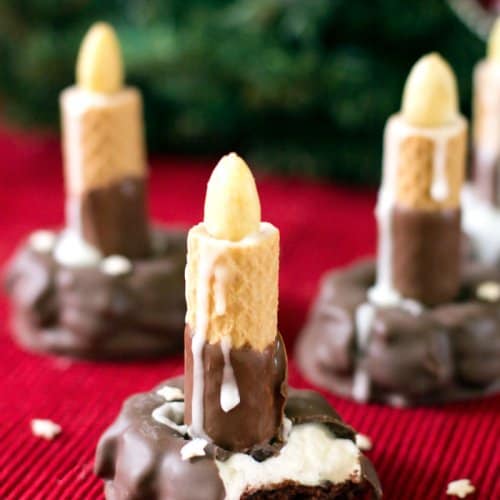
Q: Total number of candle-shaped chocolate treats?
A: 4